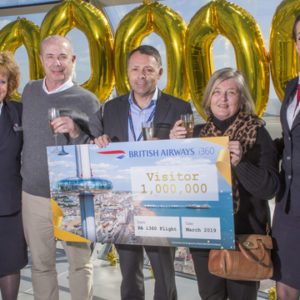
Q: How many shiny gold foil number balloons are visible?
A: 5